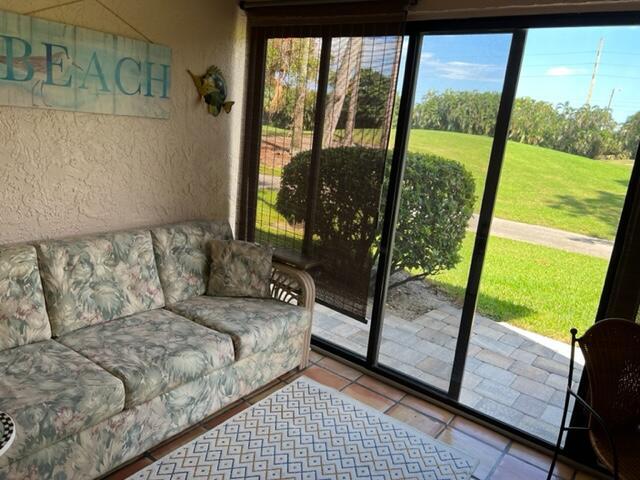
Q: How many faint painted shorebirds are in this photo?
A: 1